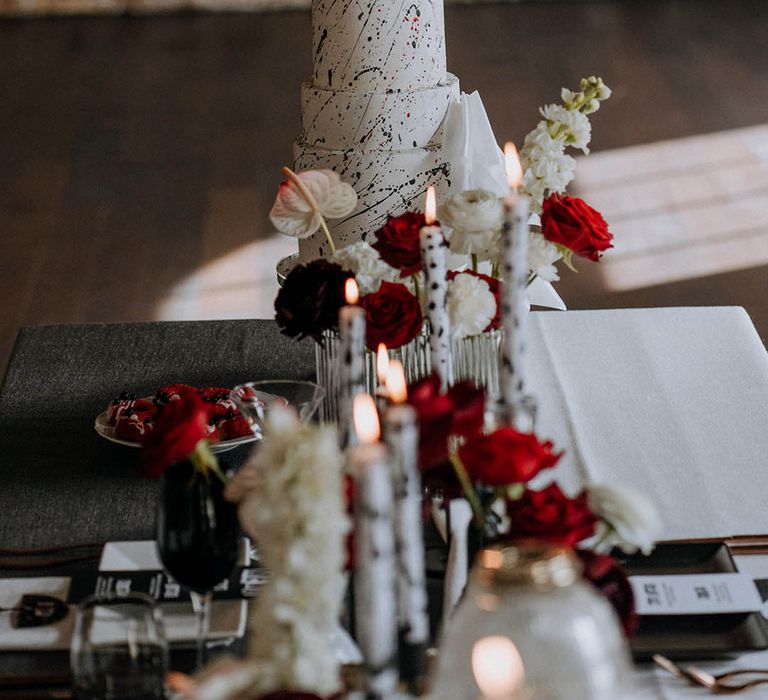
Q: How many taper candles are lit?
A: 6